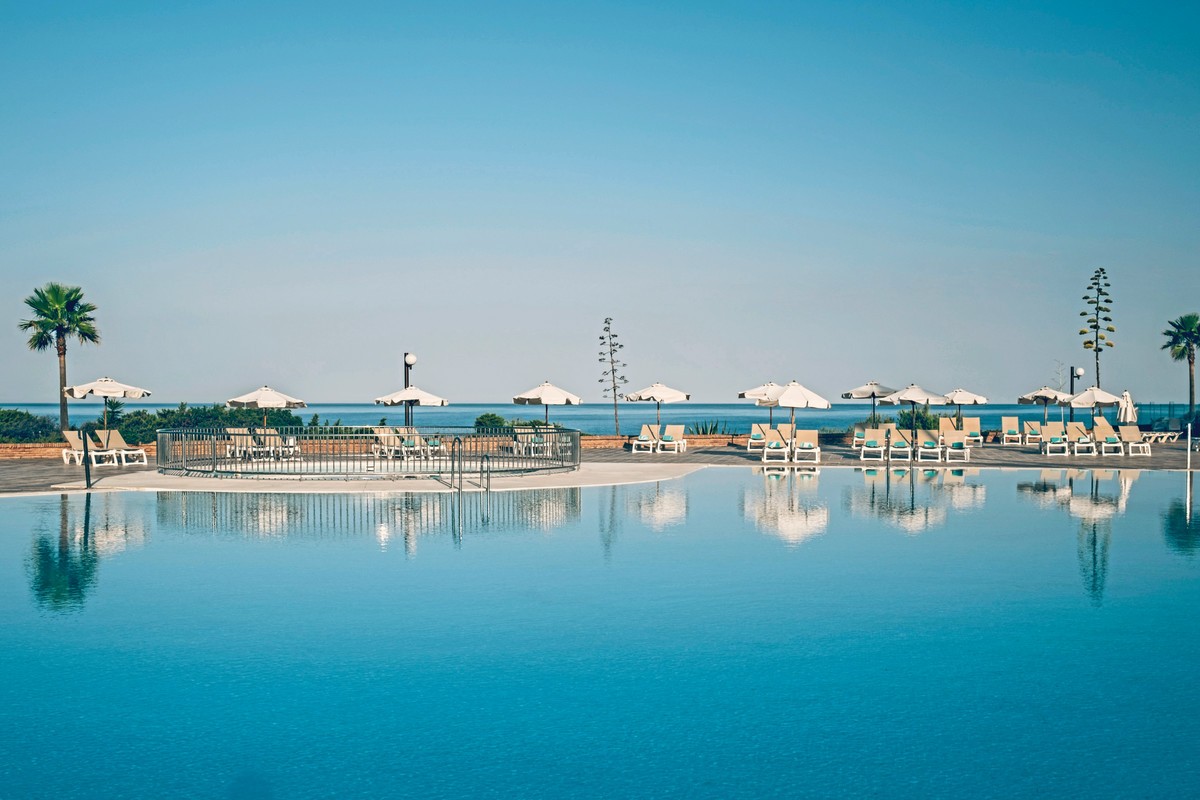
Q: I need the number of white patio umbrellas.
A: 13